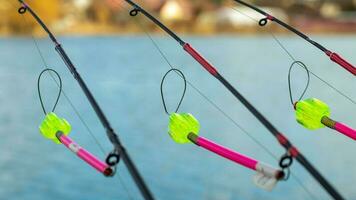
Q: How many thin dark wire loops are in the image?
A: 3